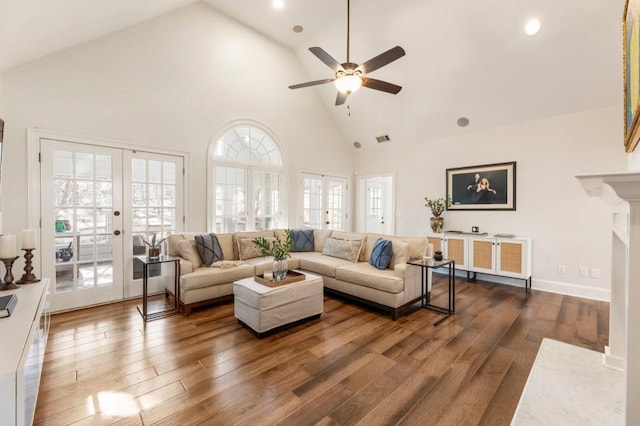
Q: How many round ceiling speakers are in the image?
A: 3